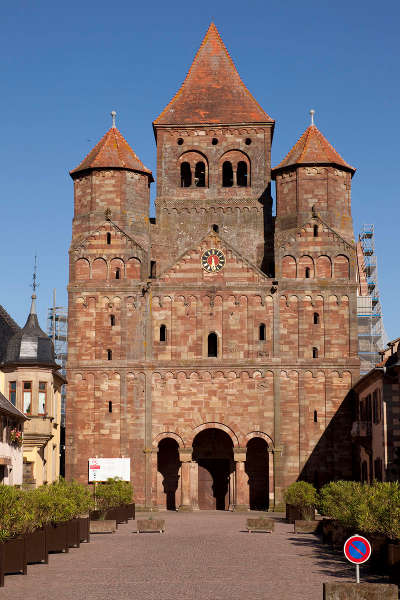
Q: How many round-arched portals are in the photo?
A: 3